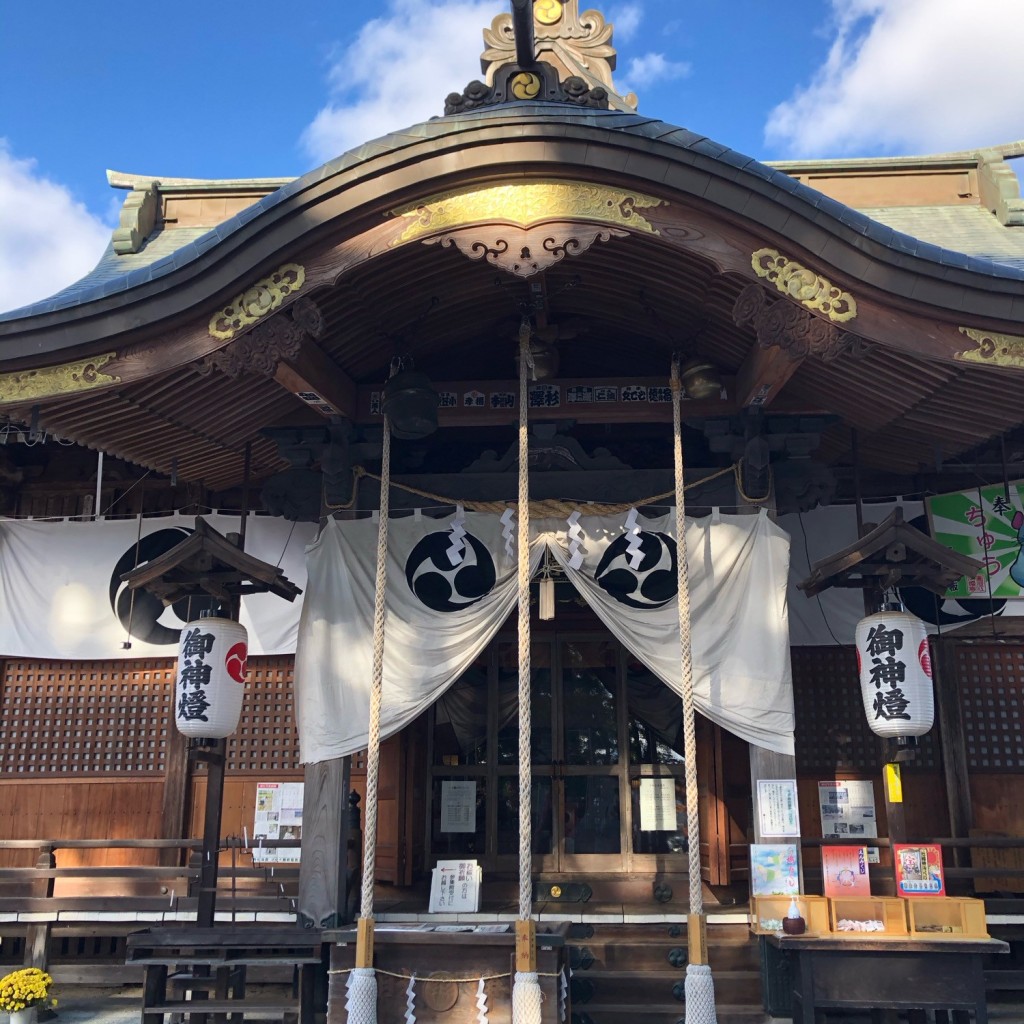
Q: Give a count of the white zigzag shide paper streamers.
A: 8